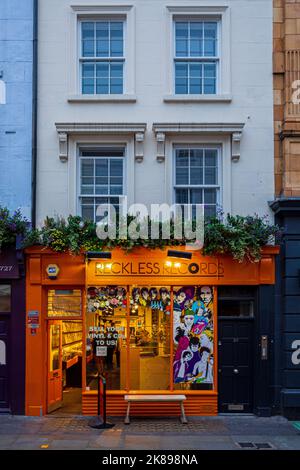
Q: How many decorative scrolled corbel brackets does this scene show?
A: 4